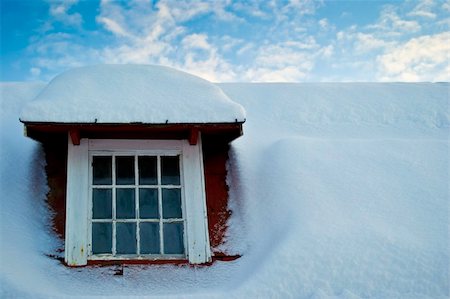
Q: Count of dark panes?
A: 12